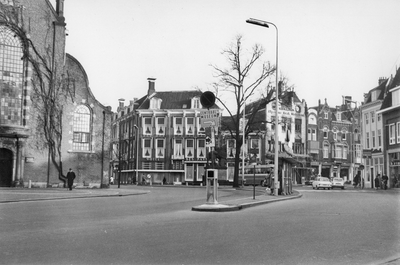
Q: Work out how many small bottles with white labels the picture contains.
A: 0